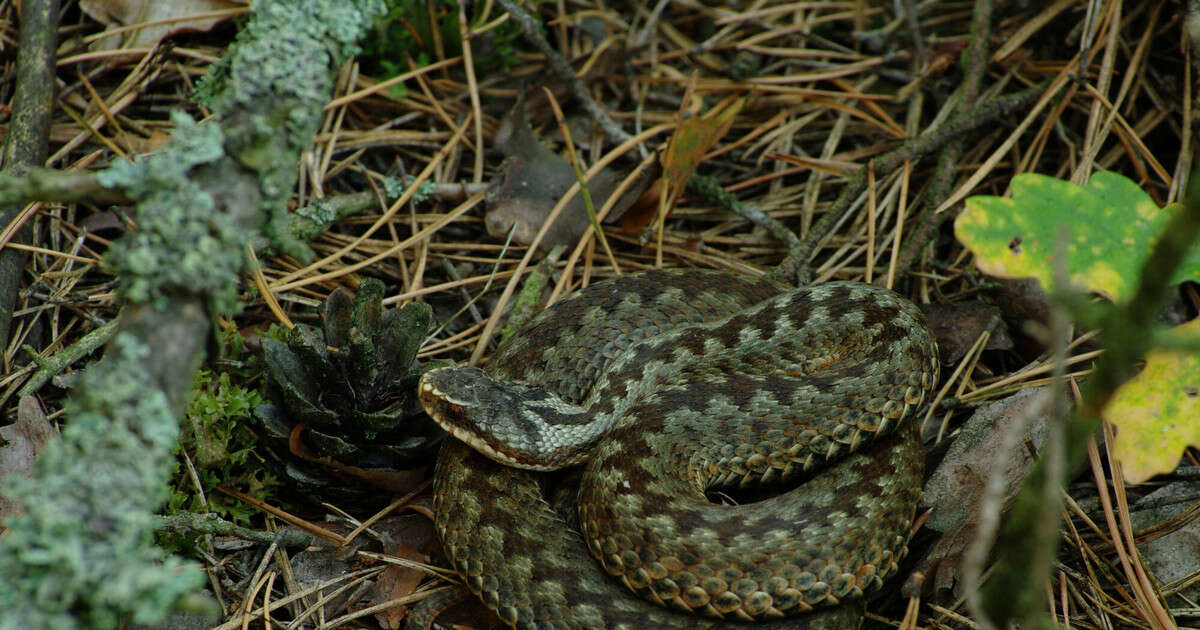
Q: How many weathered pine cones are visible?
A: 1